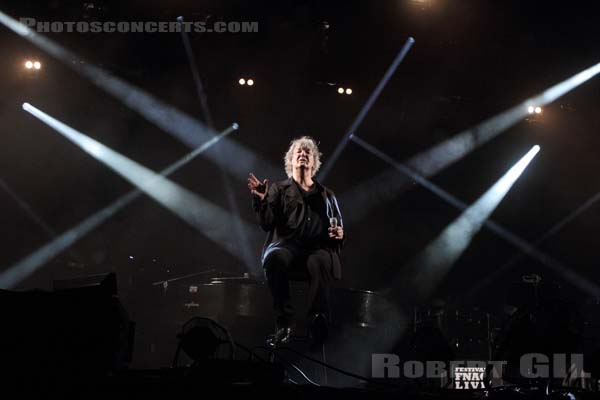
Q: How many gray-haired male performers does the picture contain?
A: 1